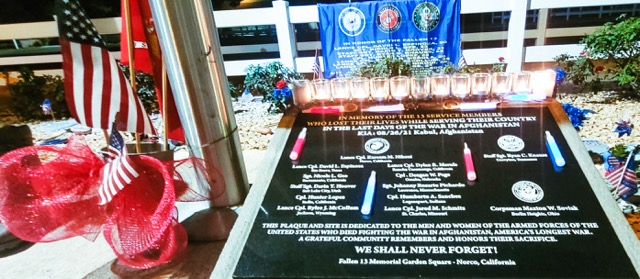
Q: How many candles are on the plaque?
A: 13